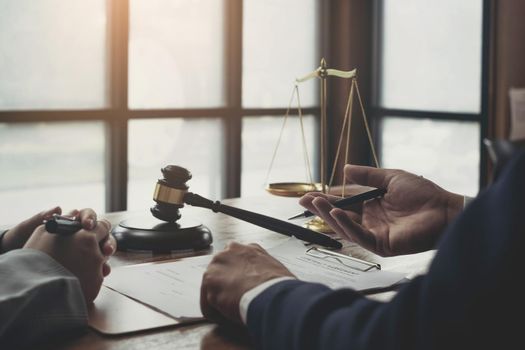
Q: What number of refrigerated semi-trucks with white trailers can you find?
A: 0